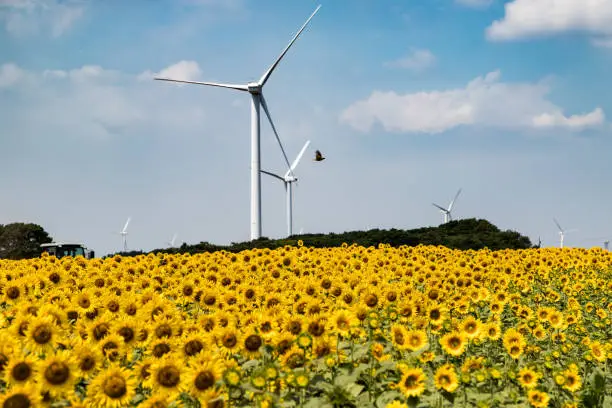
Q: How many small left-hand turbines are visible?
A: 2